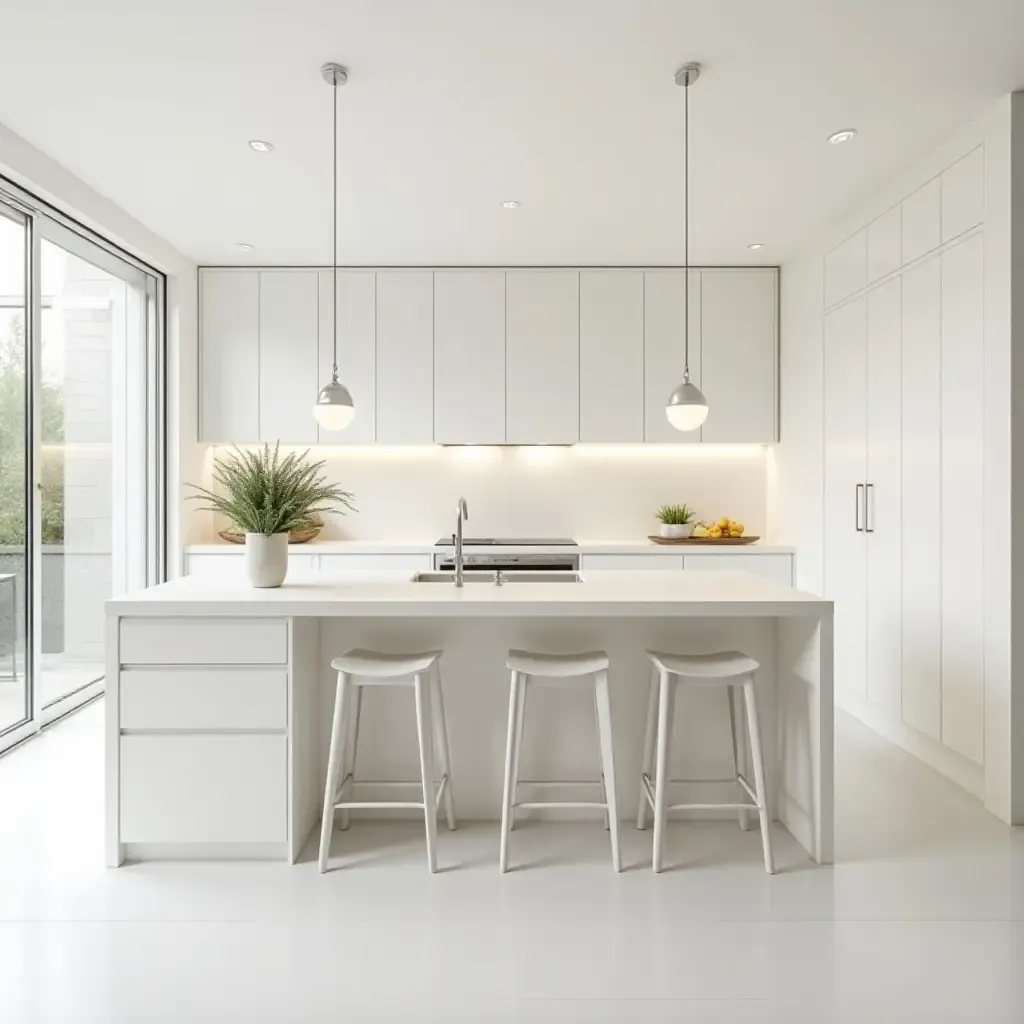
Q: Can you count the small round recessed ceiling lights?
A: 5